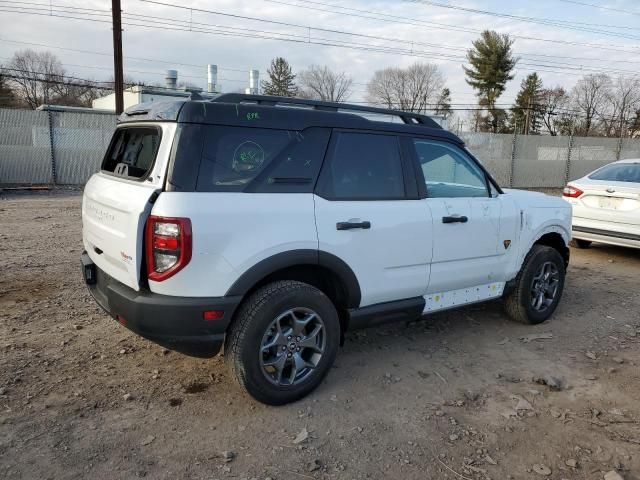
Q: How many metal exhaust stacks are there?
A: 3